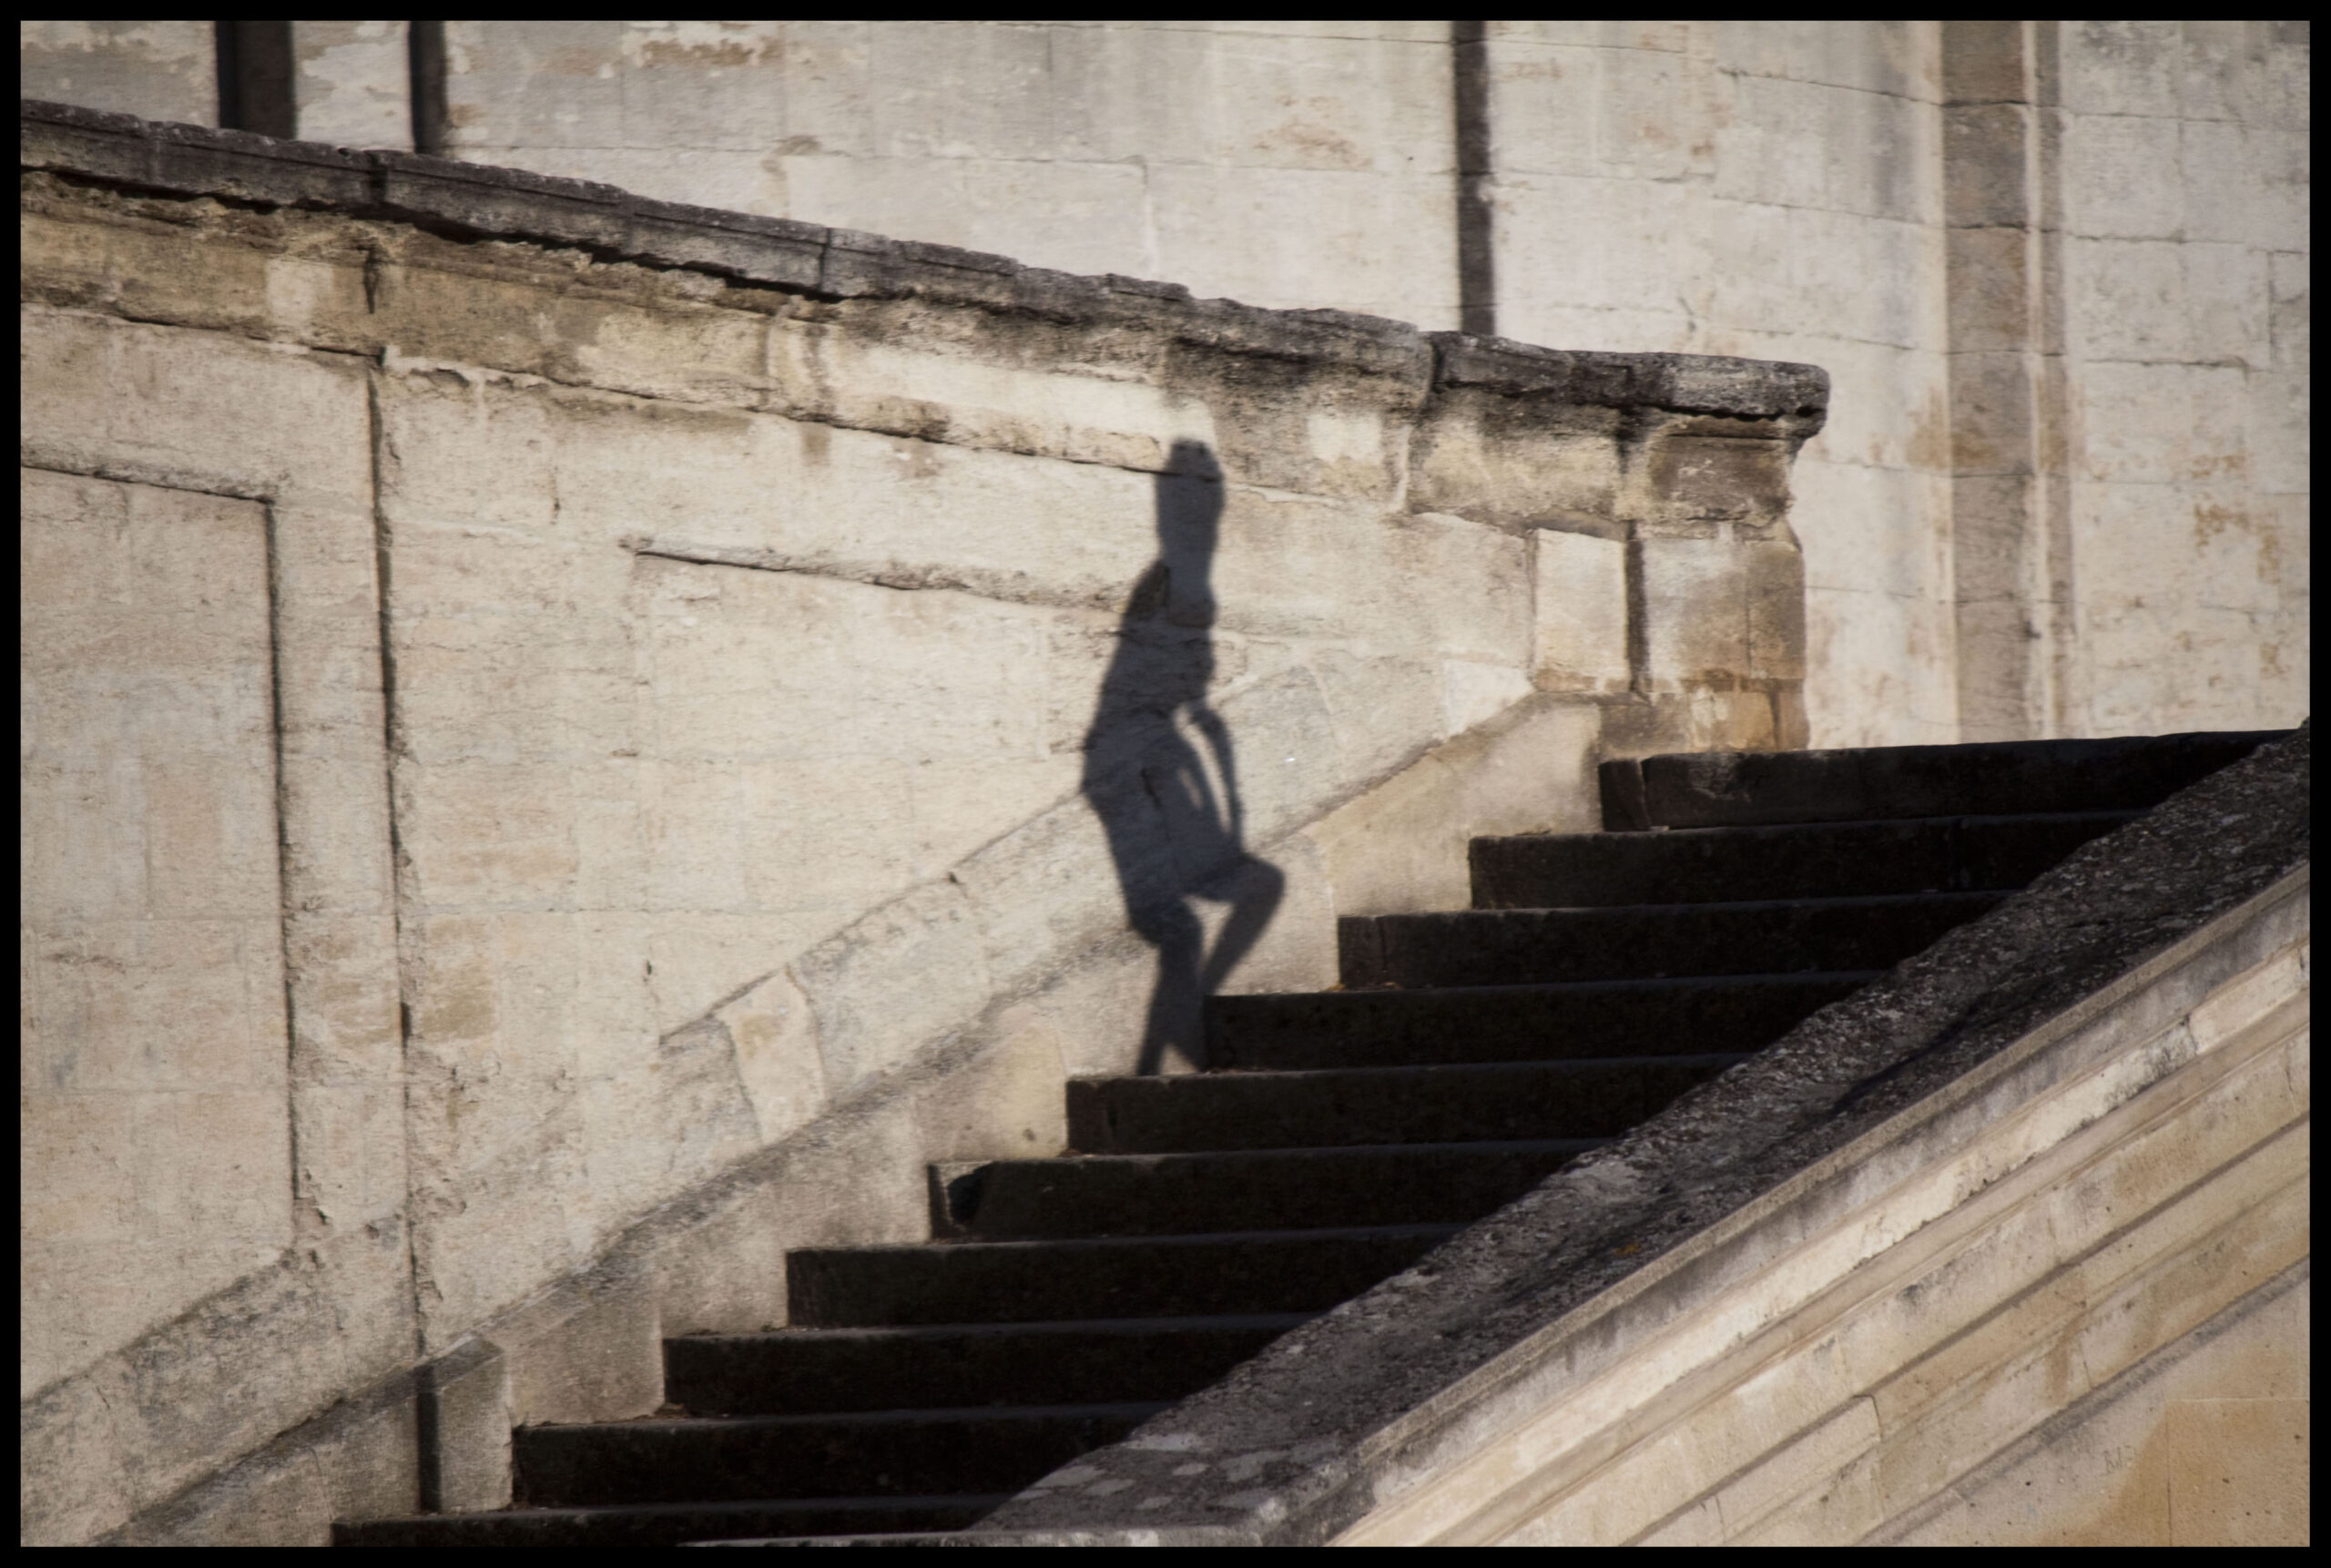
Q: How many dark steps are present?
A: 10